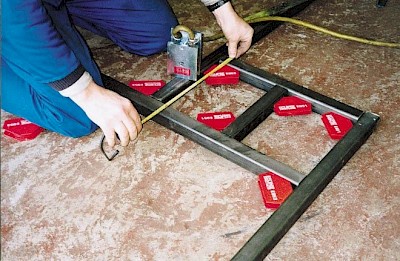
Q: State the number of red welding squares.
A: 7